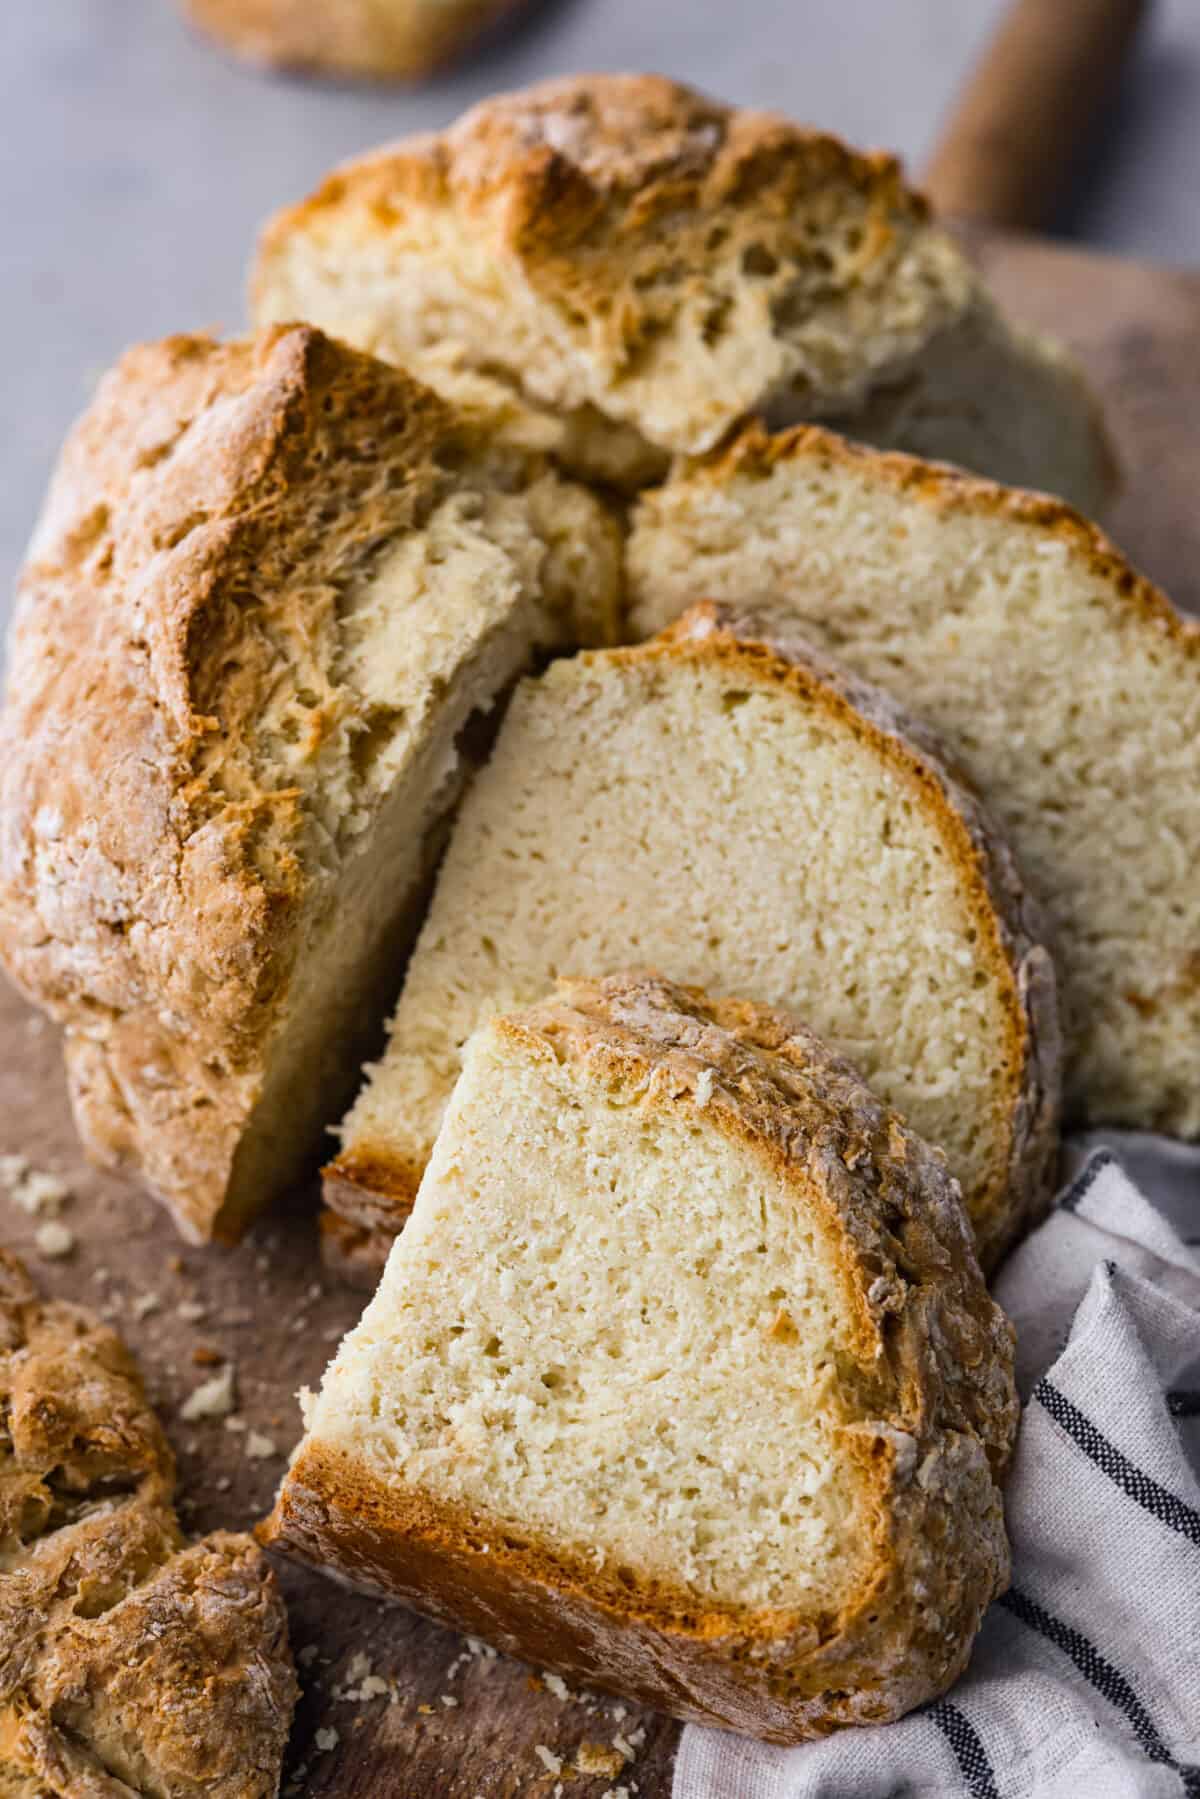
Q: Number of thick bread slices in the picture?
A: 3